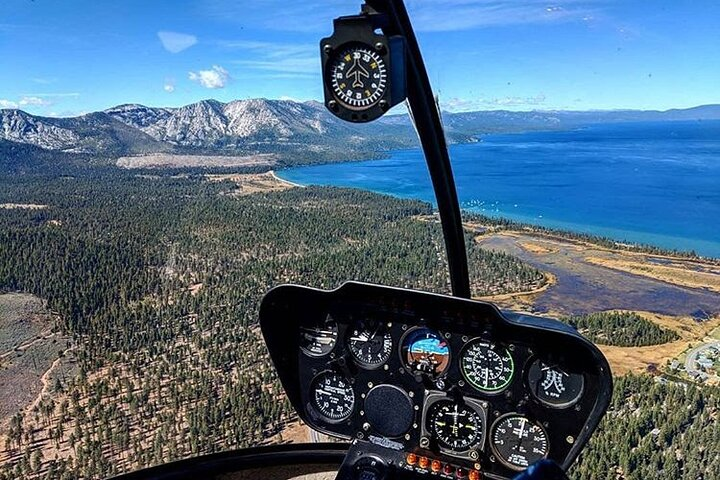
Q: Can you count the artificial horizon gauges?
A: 1